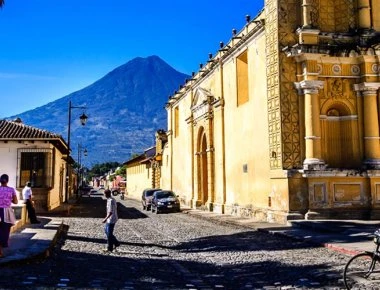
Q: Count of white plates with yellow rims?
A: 0